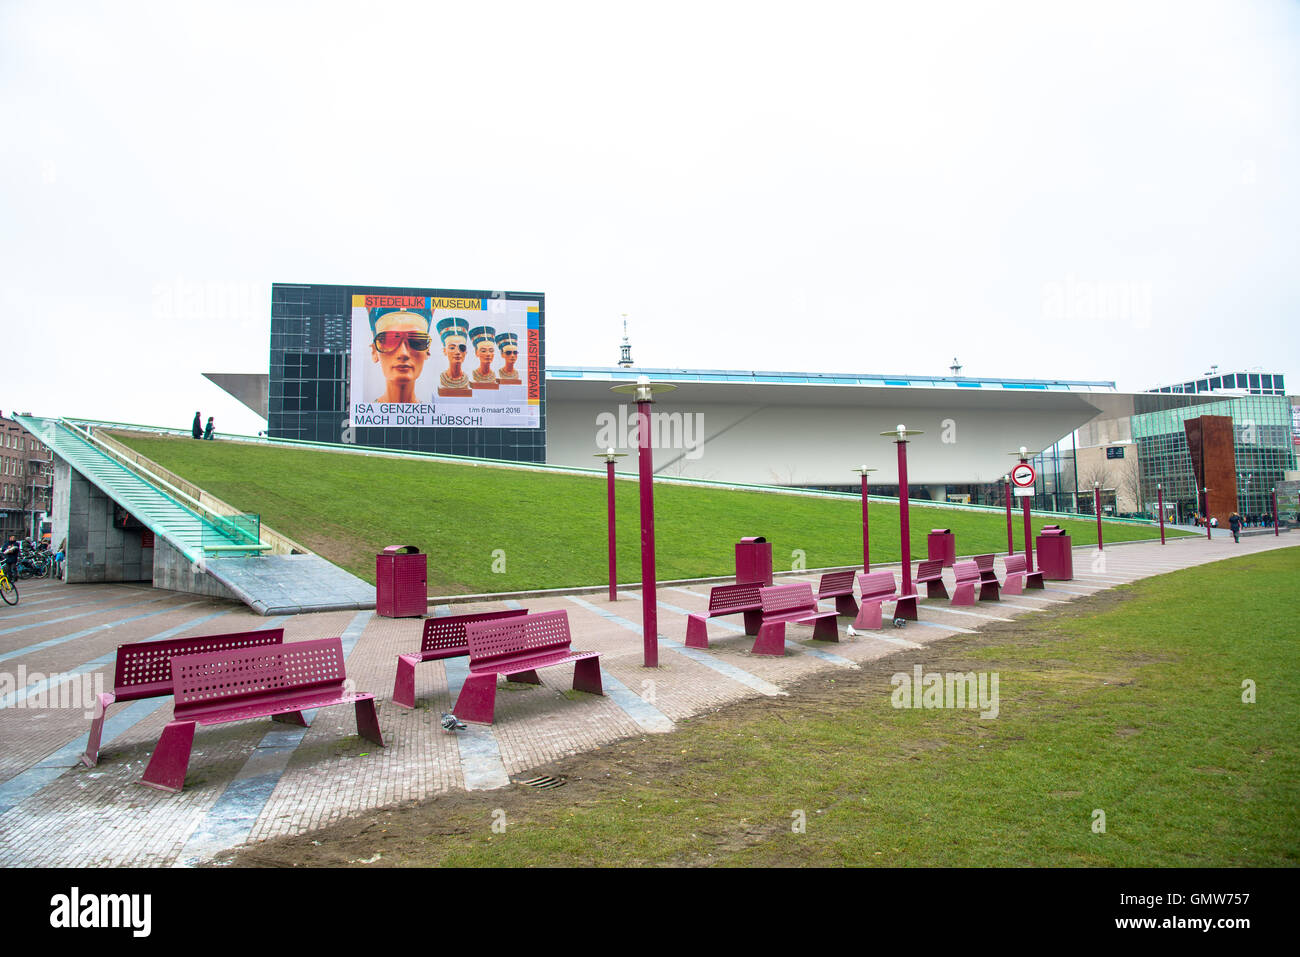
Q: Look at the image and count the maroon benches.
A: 12